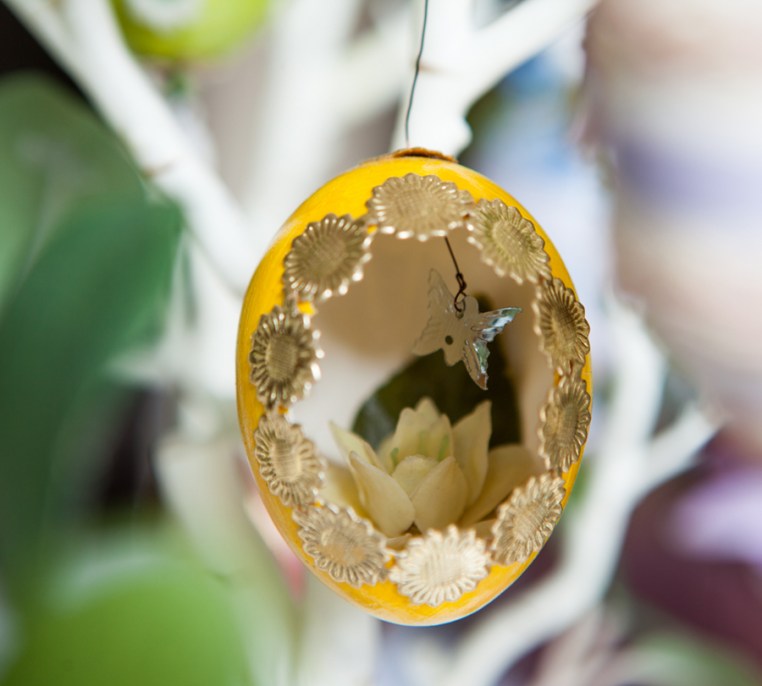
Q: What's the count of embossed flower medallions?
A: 10